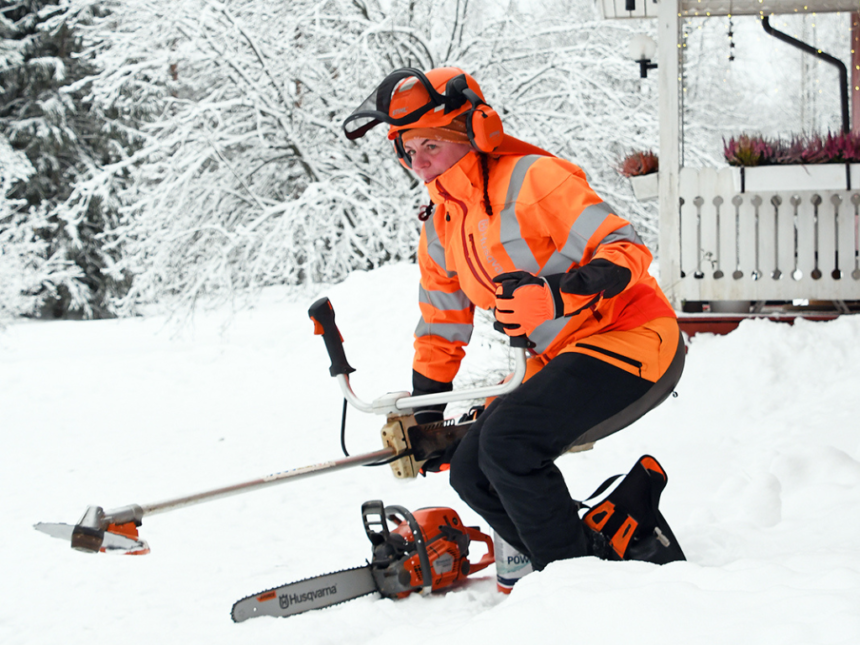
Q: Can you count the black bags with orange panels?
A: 1